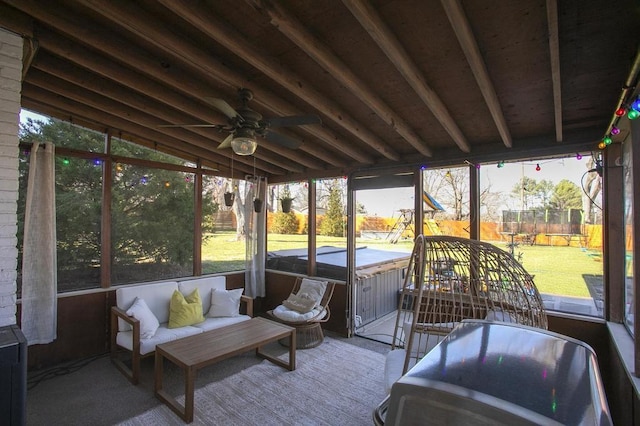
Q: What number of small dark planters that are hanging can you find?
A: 3